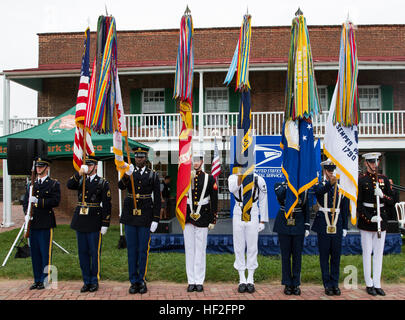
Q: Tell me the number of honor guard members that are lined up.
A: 8